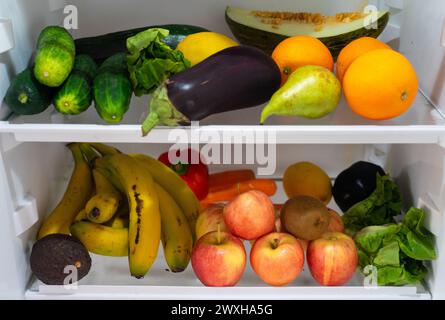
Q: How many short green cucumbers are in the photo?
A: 4